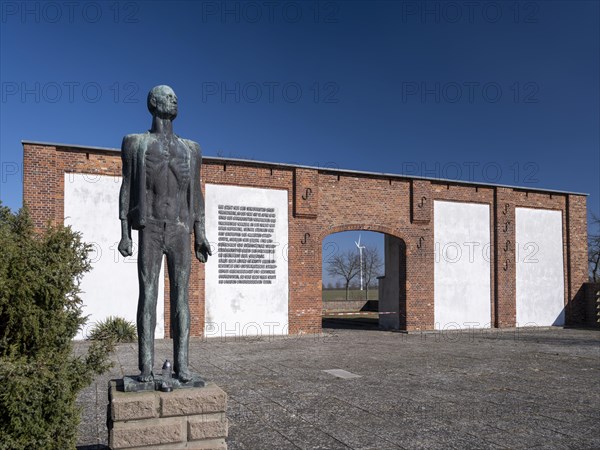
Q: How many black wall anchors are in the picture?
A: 8